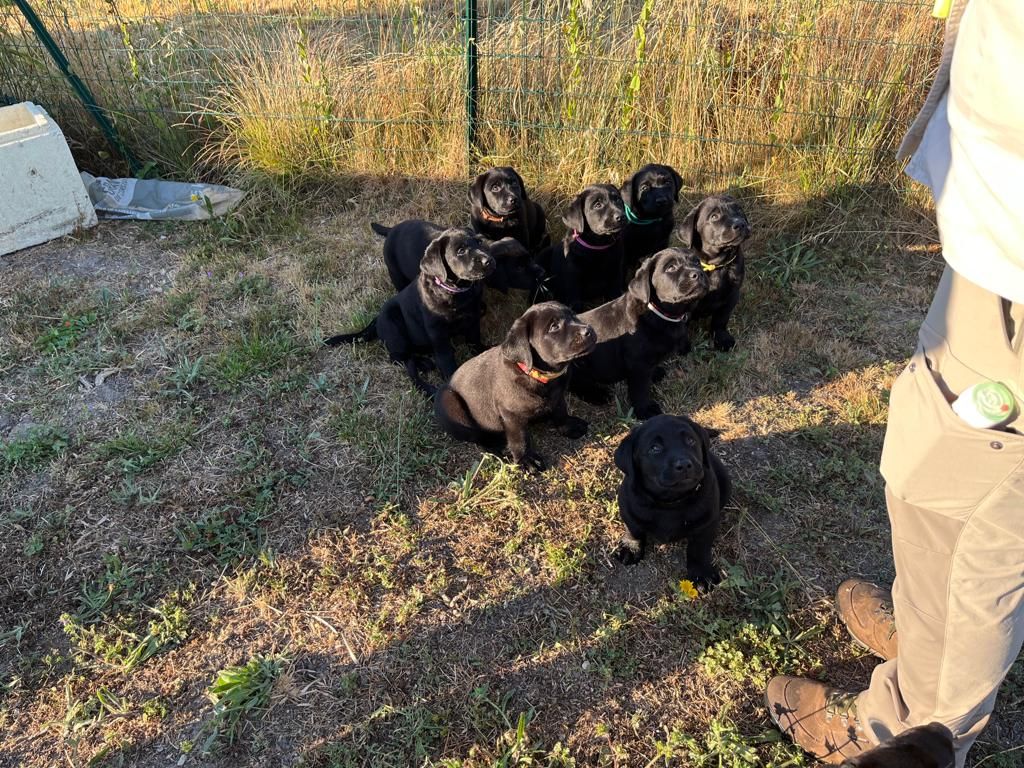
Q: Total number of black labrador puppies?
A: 9